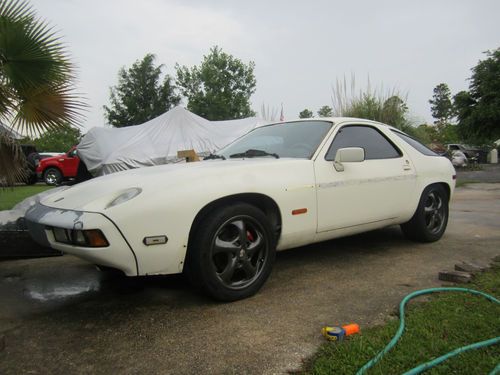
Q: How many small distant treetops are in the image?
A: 2